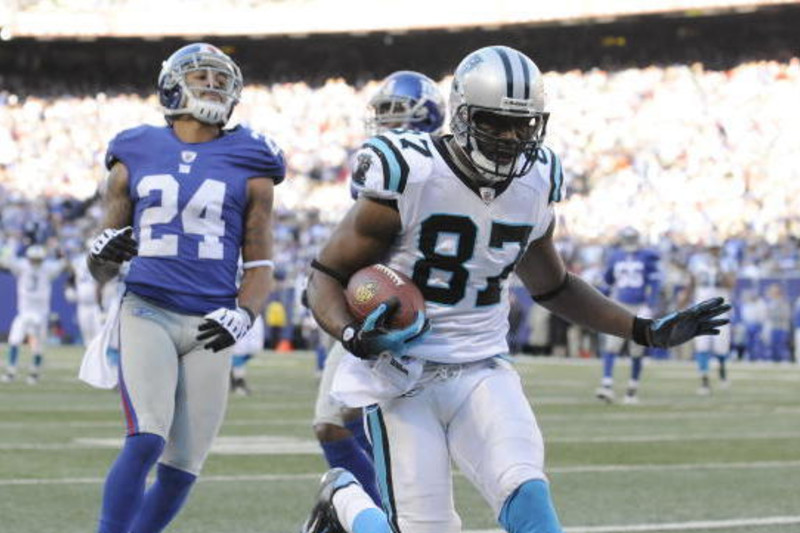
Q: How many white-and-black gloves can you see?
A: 2